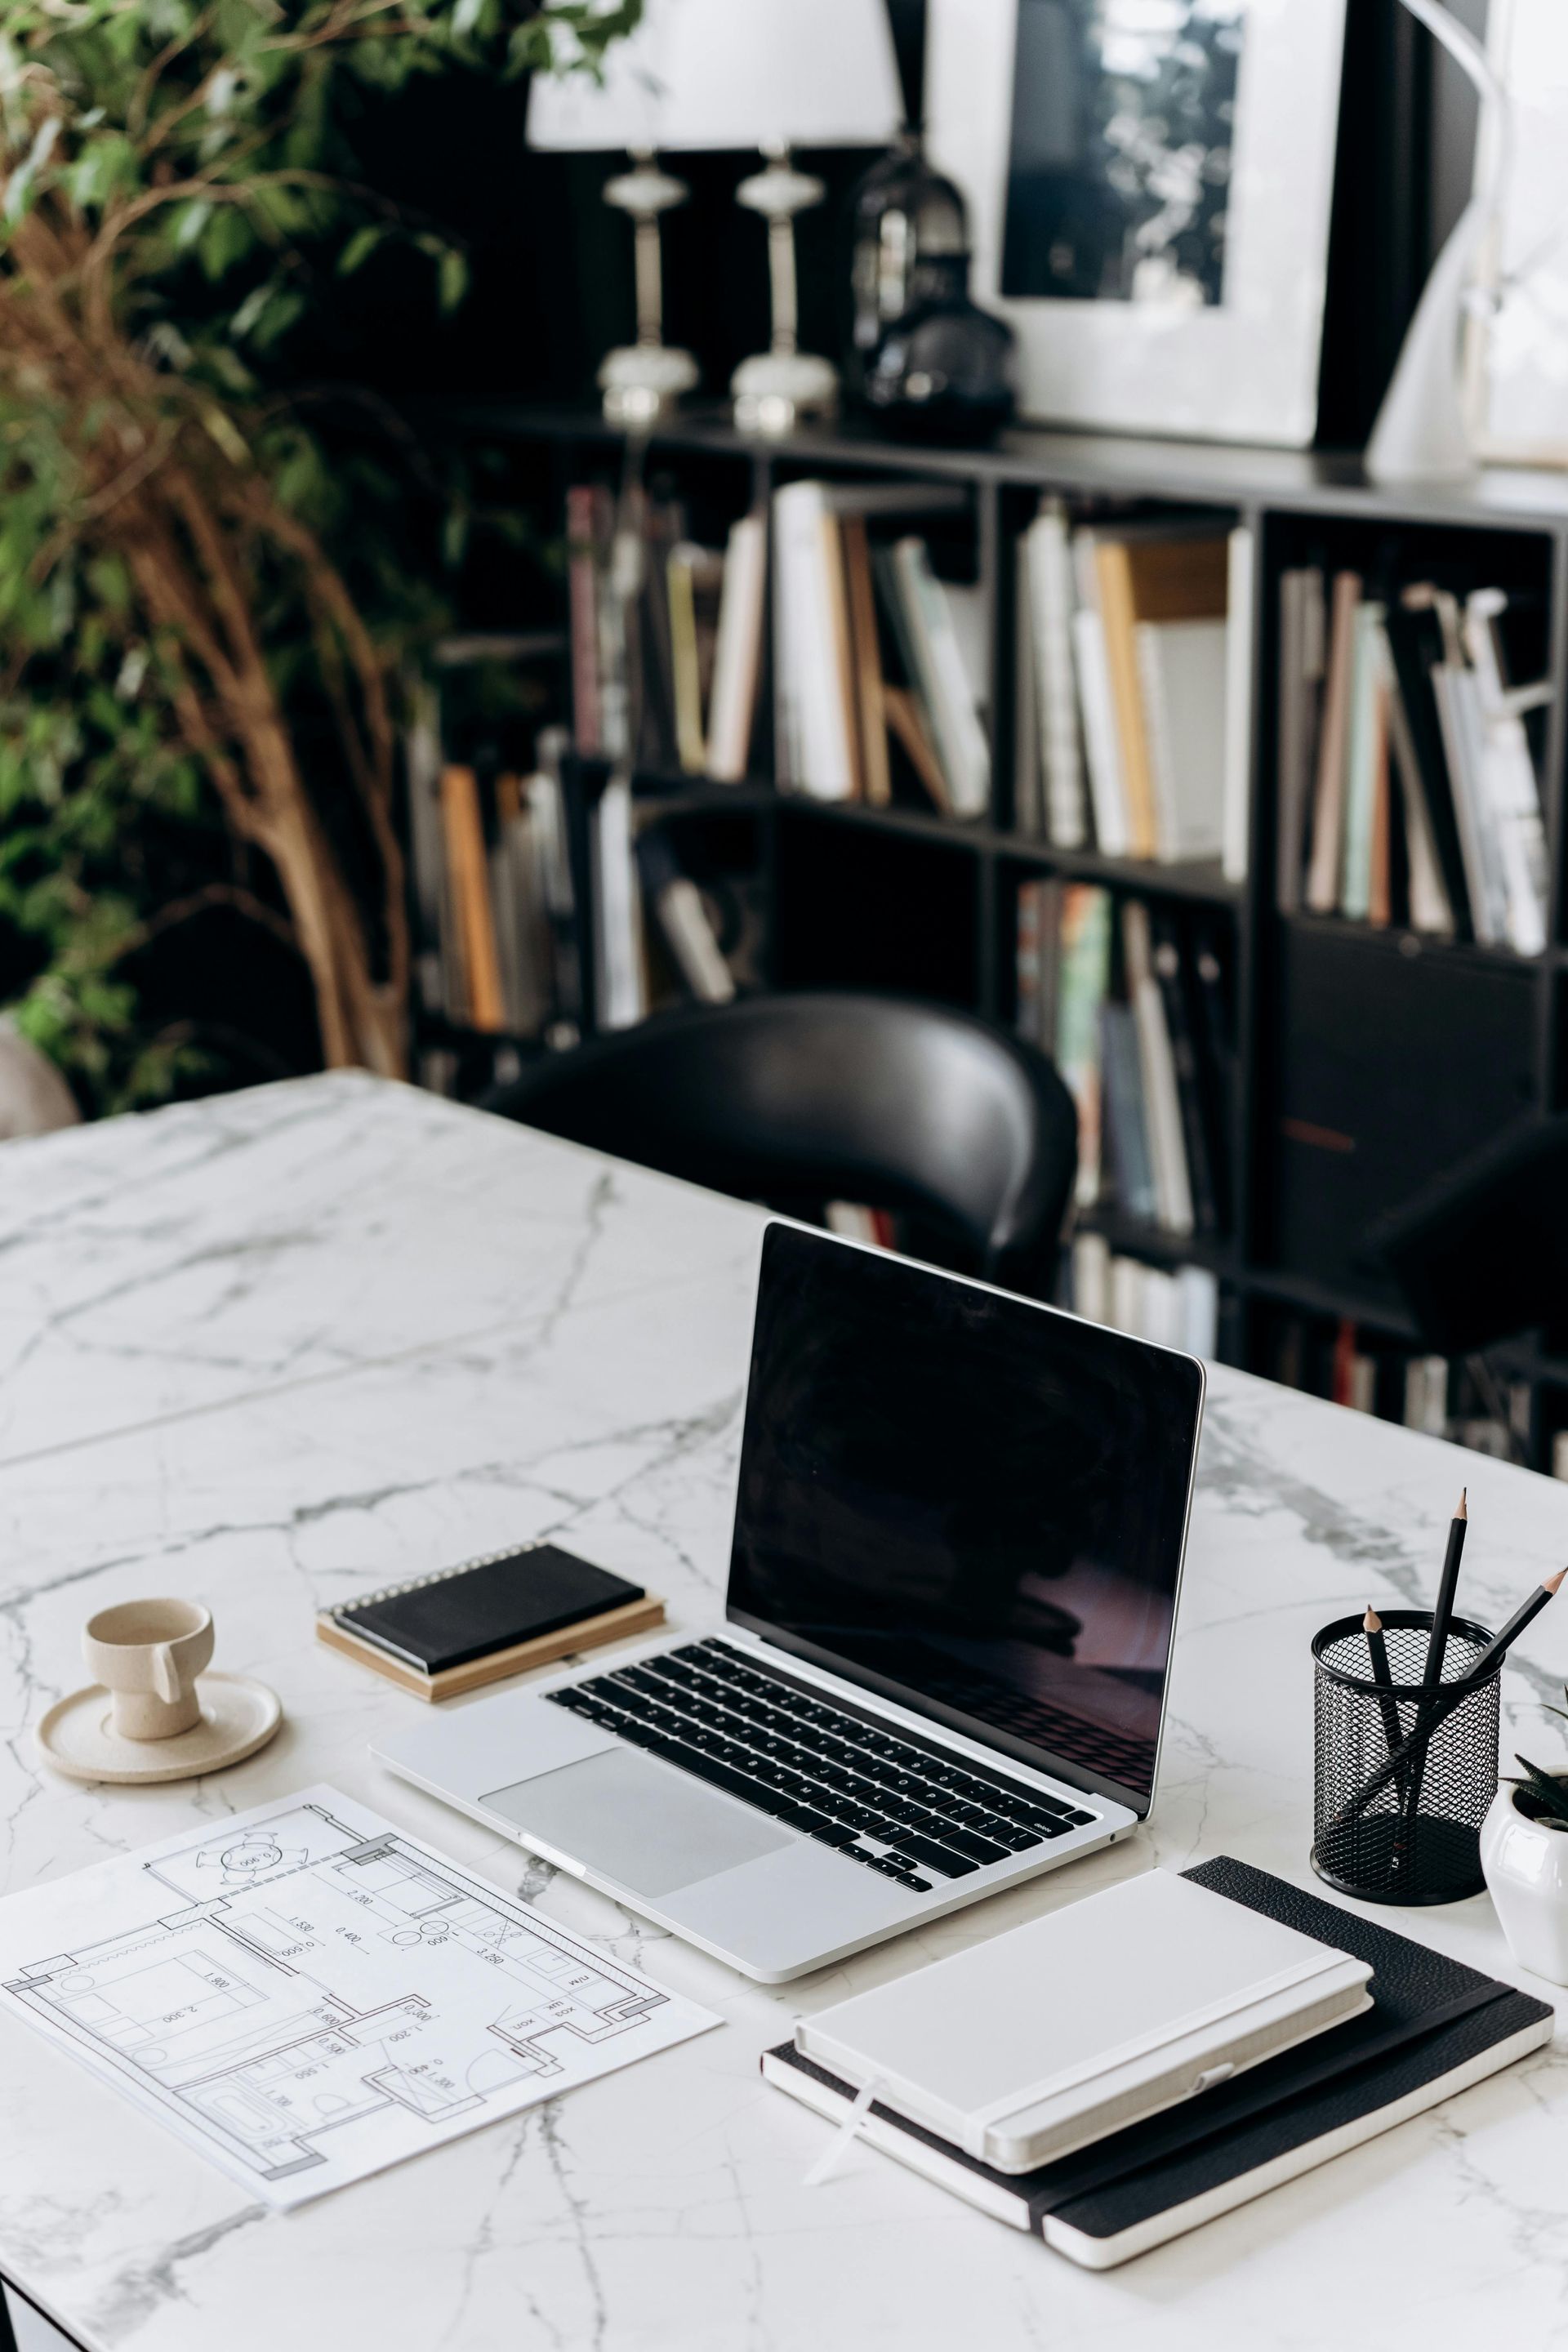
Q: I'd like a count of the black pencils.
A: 3